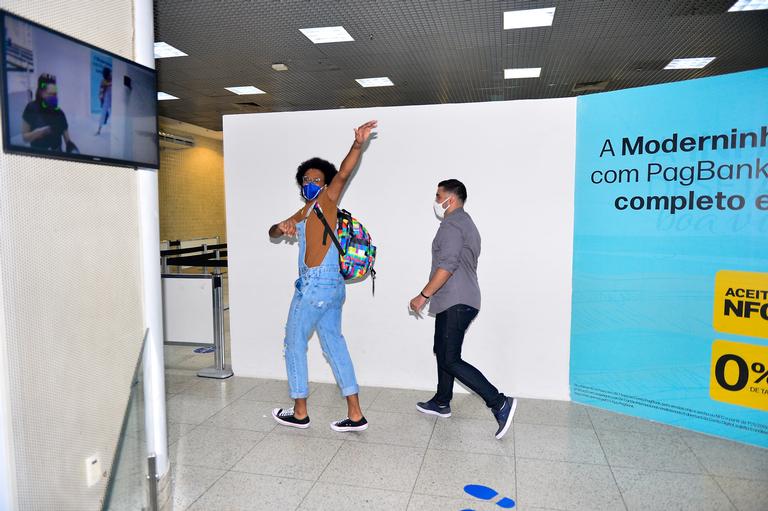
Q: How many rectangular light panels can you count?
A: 9